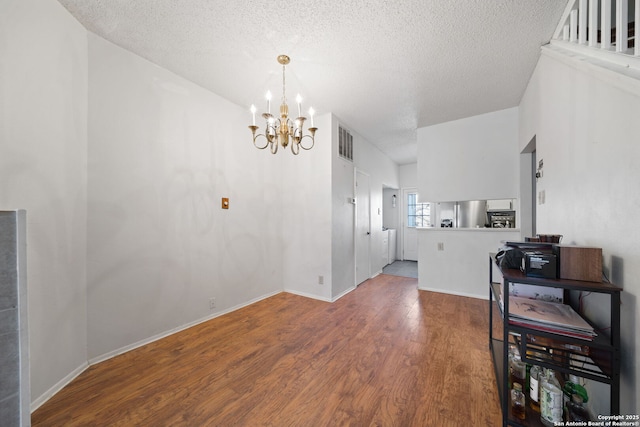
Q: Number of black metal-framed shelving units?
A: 1